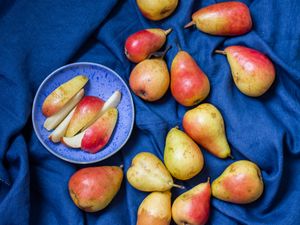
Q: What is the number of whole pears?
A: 13